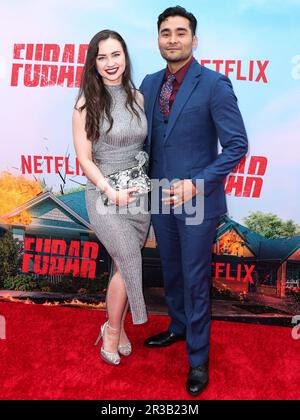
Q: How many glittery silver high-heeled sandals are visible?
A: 2